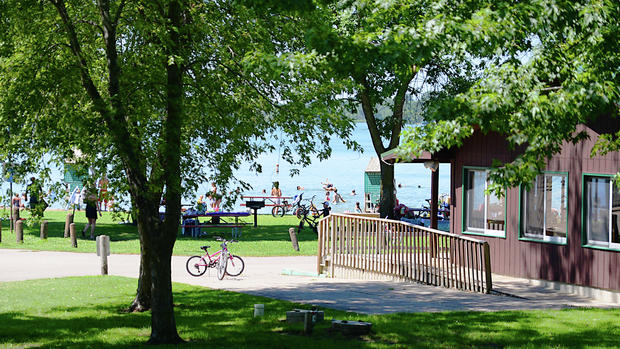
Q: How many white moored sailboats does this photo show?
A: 0